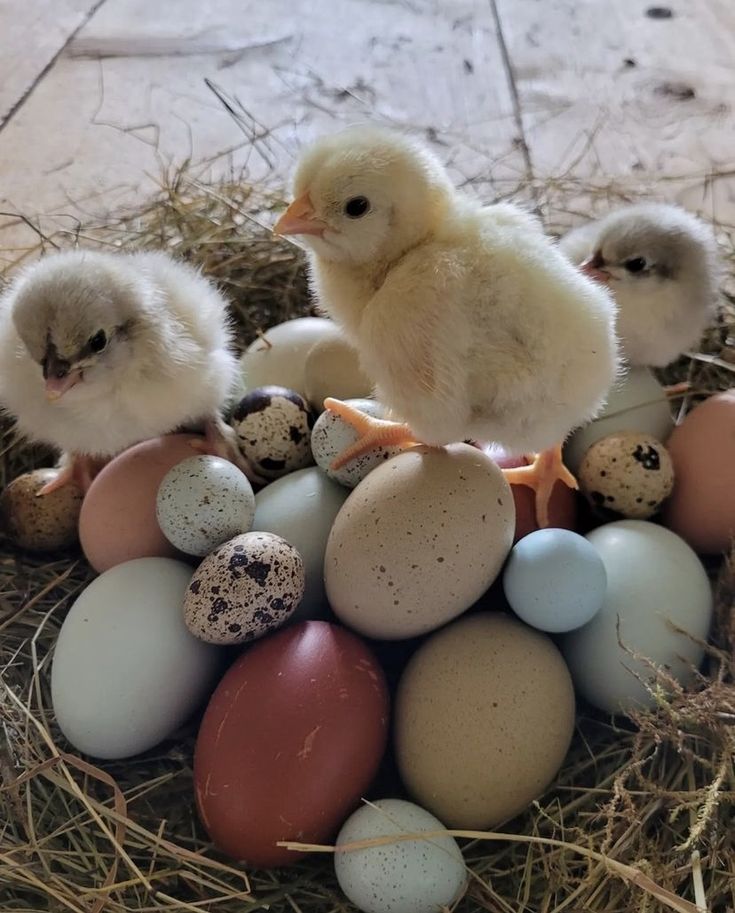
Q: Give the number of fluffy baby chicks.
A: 3